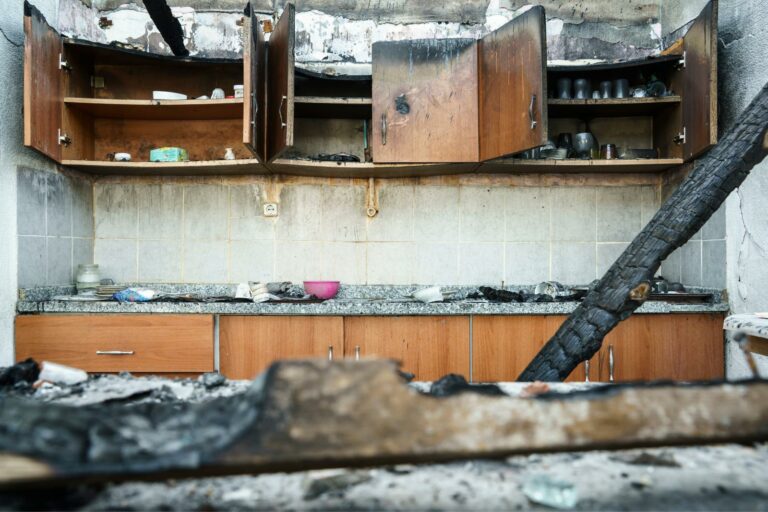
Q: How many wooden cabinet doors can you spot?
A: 10